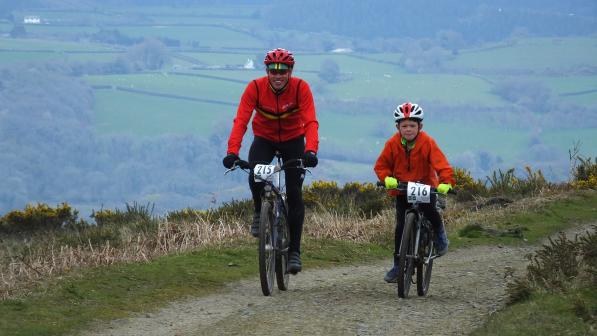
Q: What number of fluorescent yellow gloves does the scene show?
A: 2